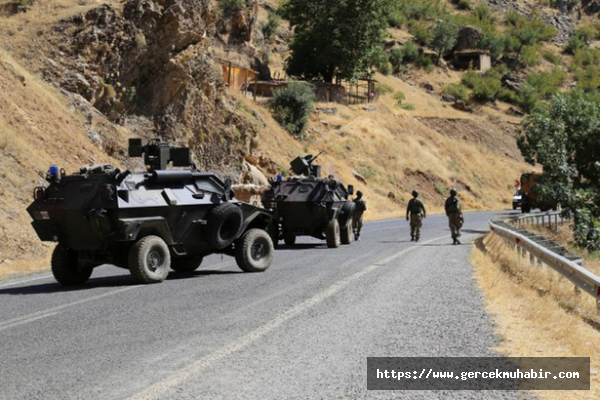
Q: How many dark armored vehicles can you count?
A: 2